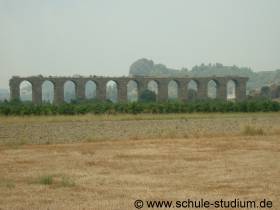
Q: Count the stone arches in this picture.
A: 11